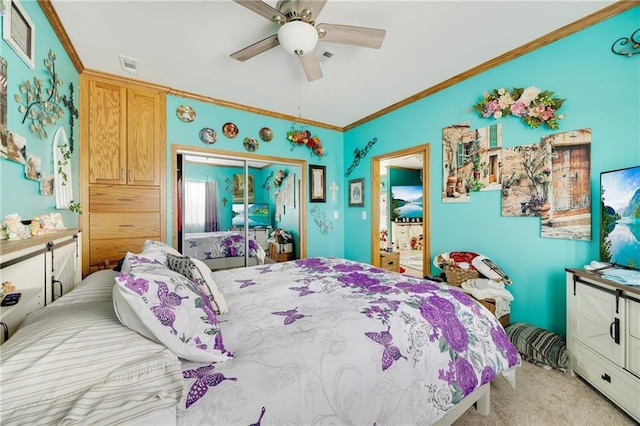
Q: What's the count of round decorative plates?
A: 5